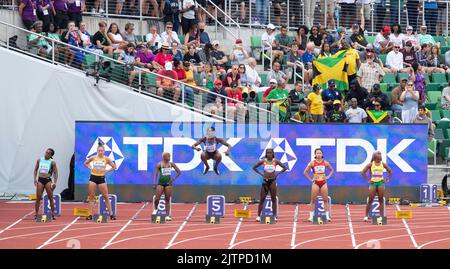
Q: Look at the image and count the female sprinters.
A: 7